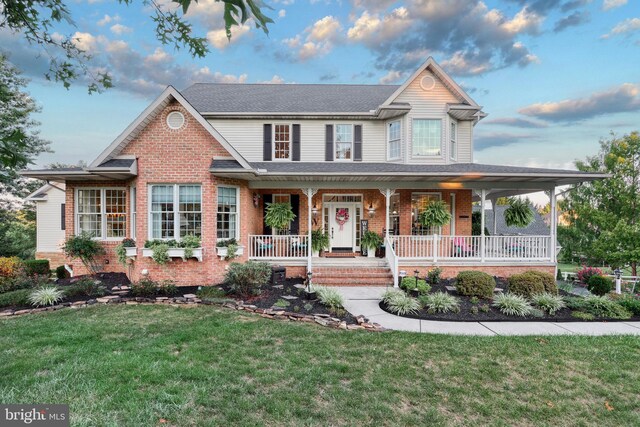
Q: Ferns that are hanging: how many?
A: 3